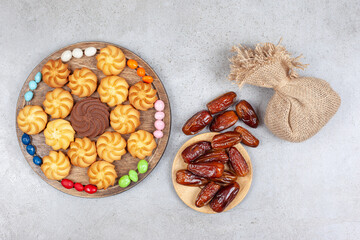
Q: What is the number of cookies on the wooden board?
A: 15